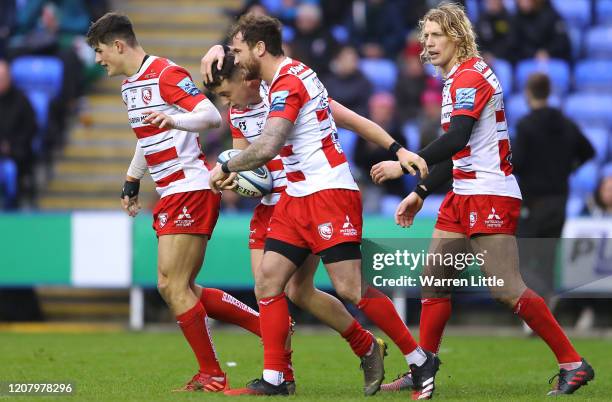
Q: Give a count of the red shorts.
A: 4